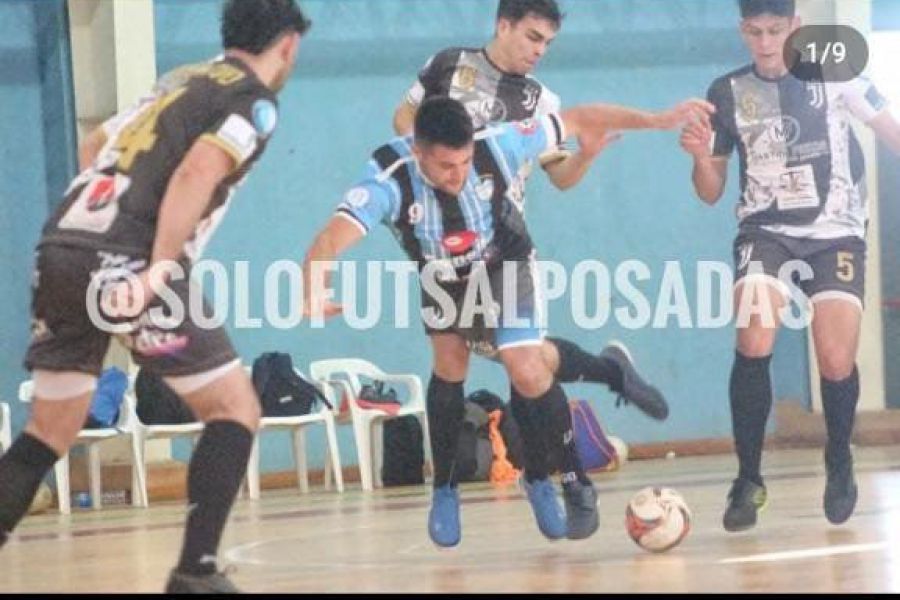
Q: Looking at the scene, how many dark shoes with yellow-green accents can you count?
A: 1